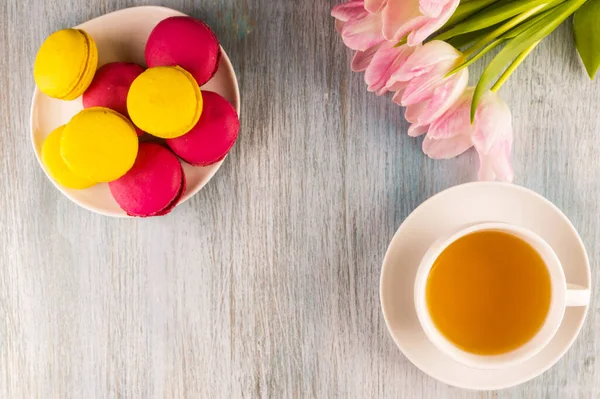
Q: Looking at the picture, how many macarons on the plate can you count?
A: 8